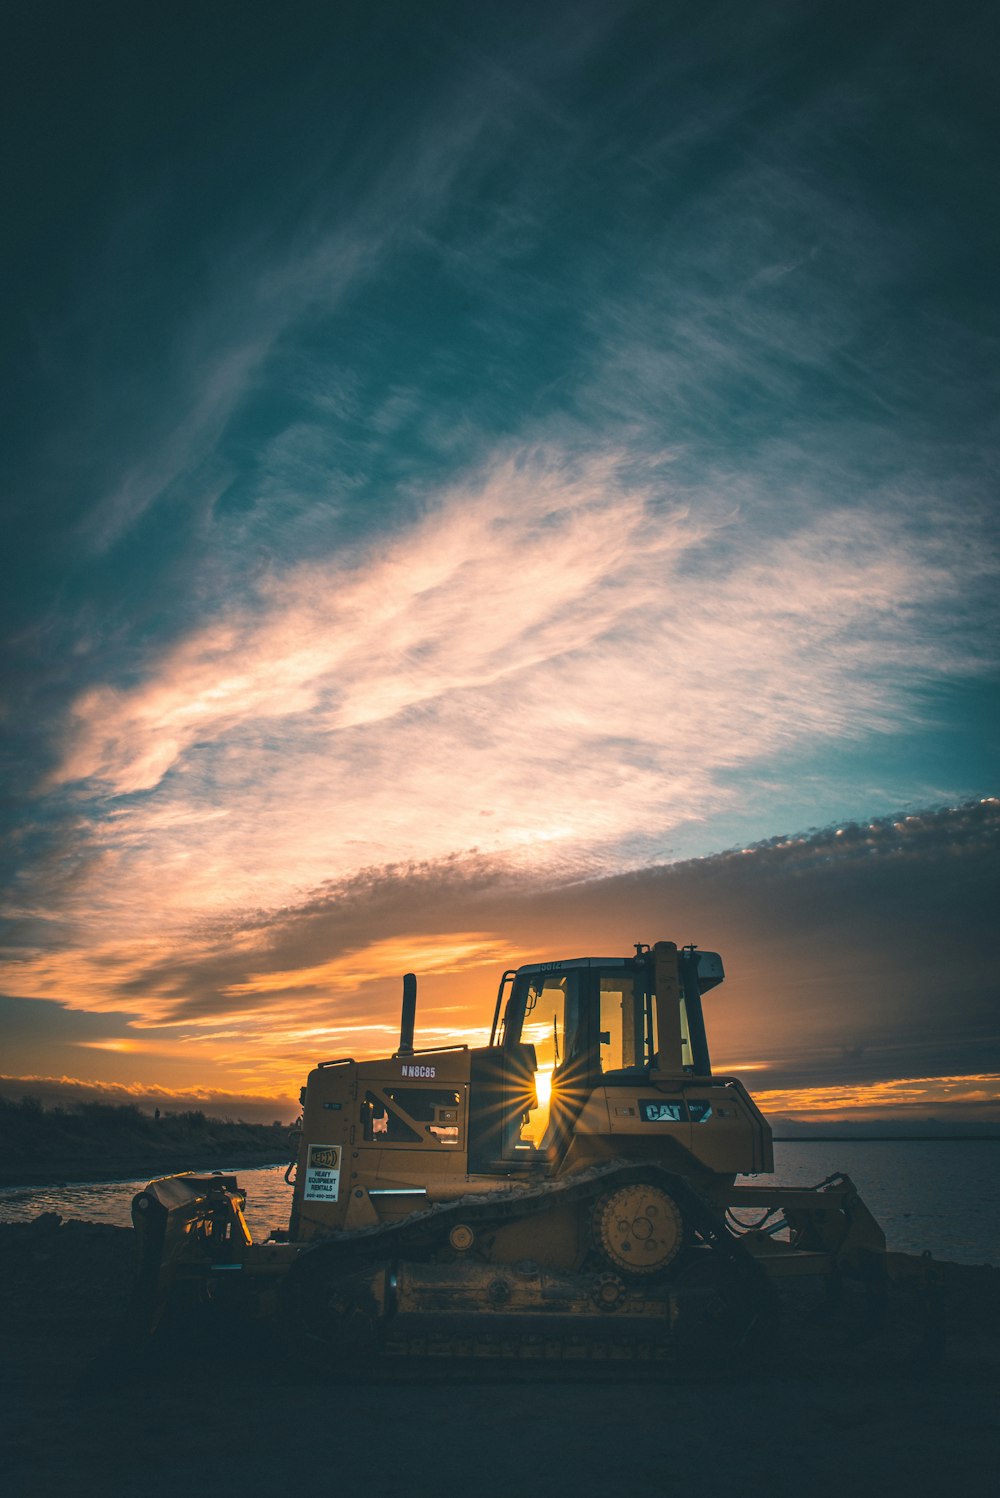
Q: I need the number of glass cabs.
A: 1